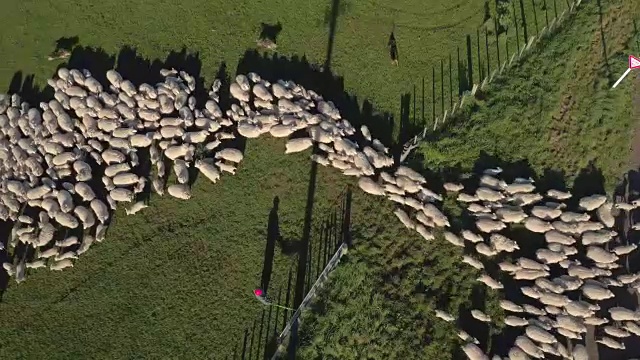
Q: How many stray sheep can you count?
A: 0